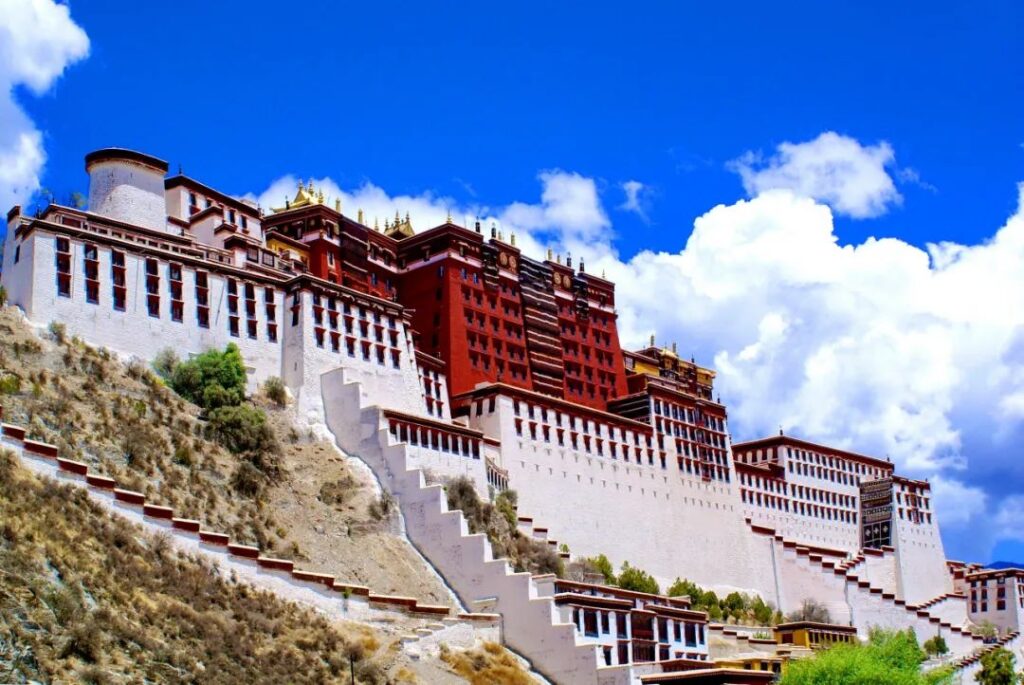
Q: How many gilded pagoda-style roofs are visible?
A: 2